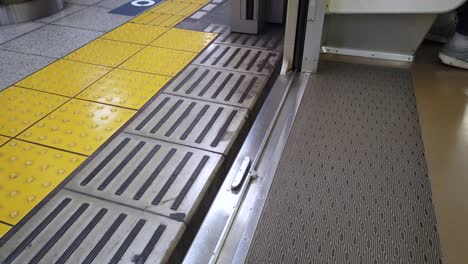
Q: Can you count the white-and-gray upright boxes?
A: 1